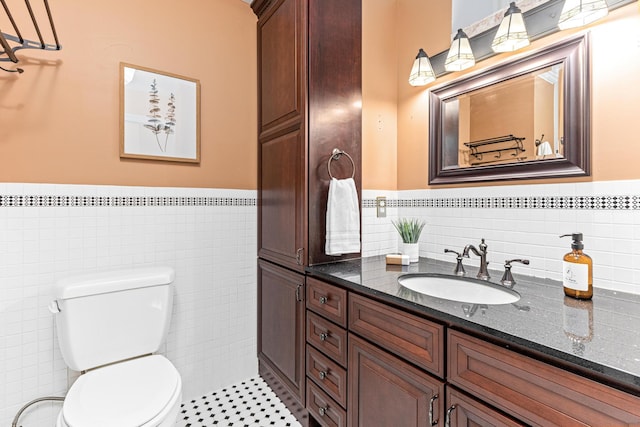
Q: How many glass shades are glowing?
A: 4